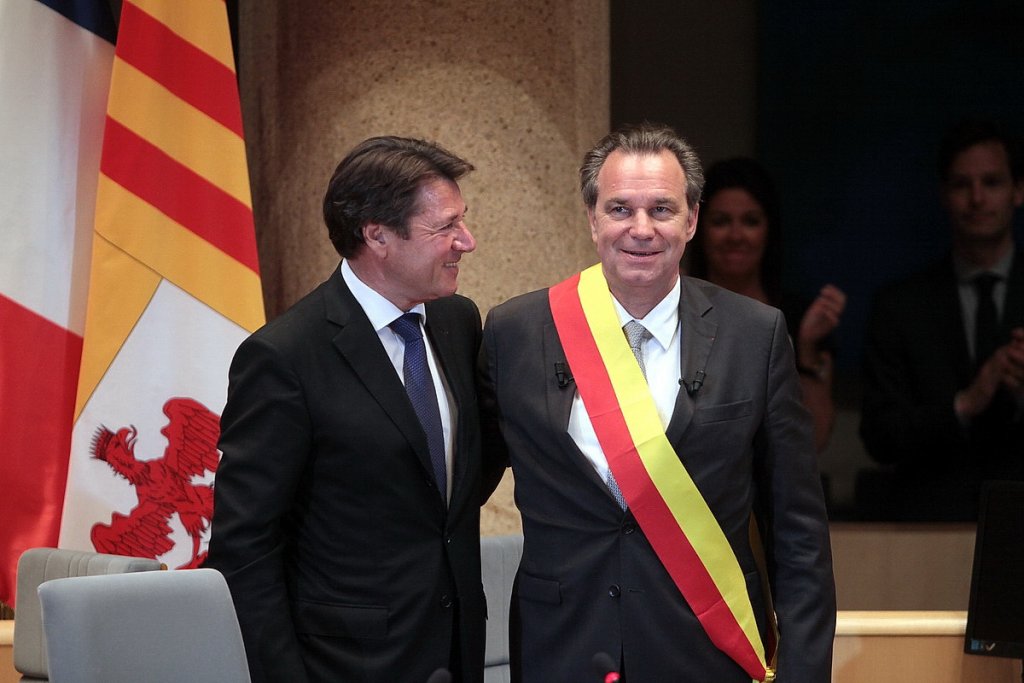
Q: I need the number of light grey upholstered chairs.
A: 3